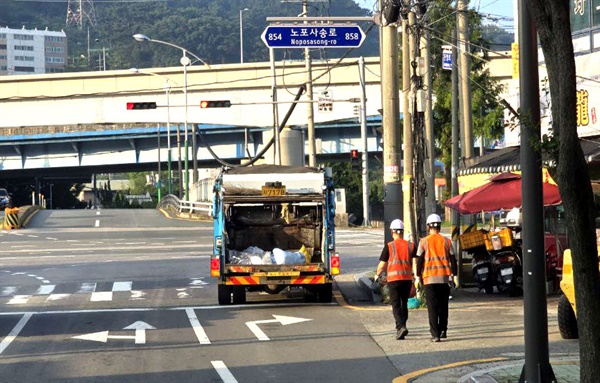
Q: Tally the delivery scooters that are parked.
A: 2